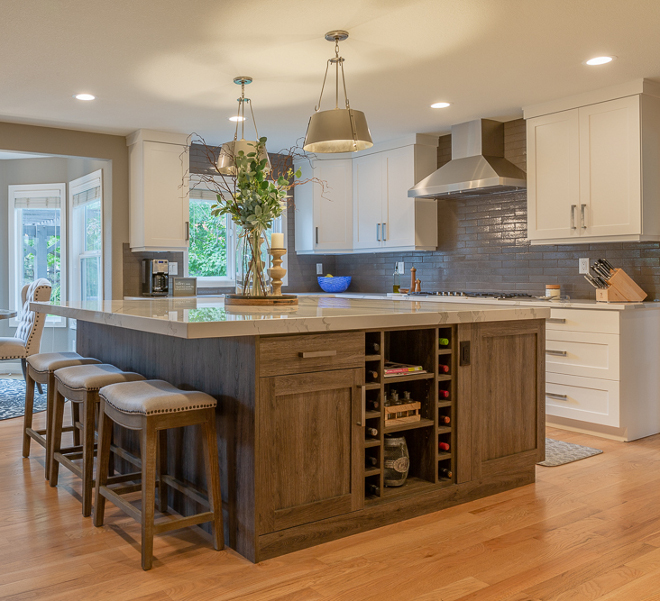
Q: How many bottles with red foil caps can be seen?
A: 3